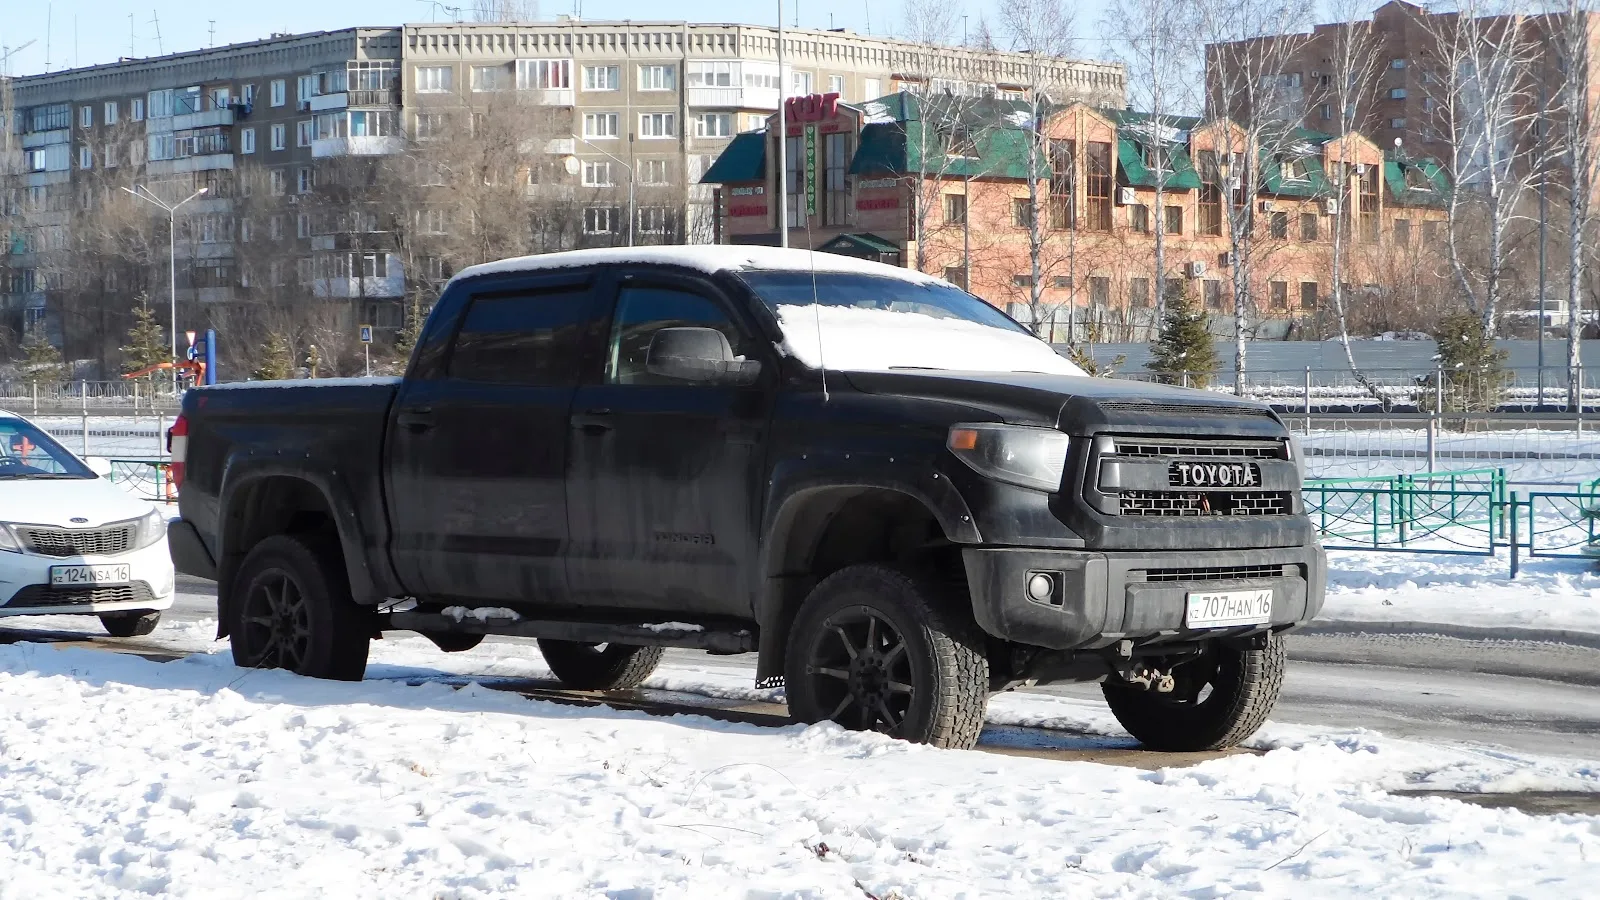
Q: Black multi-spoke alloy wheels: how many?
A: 2